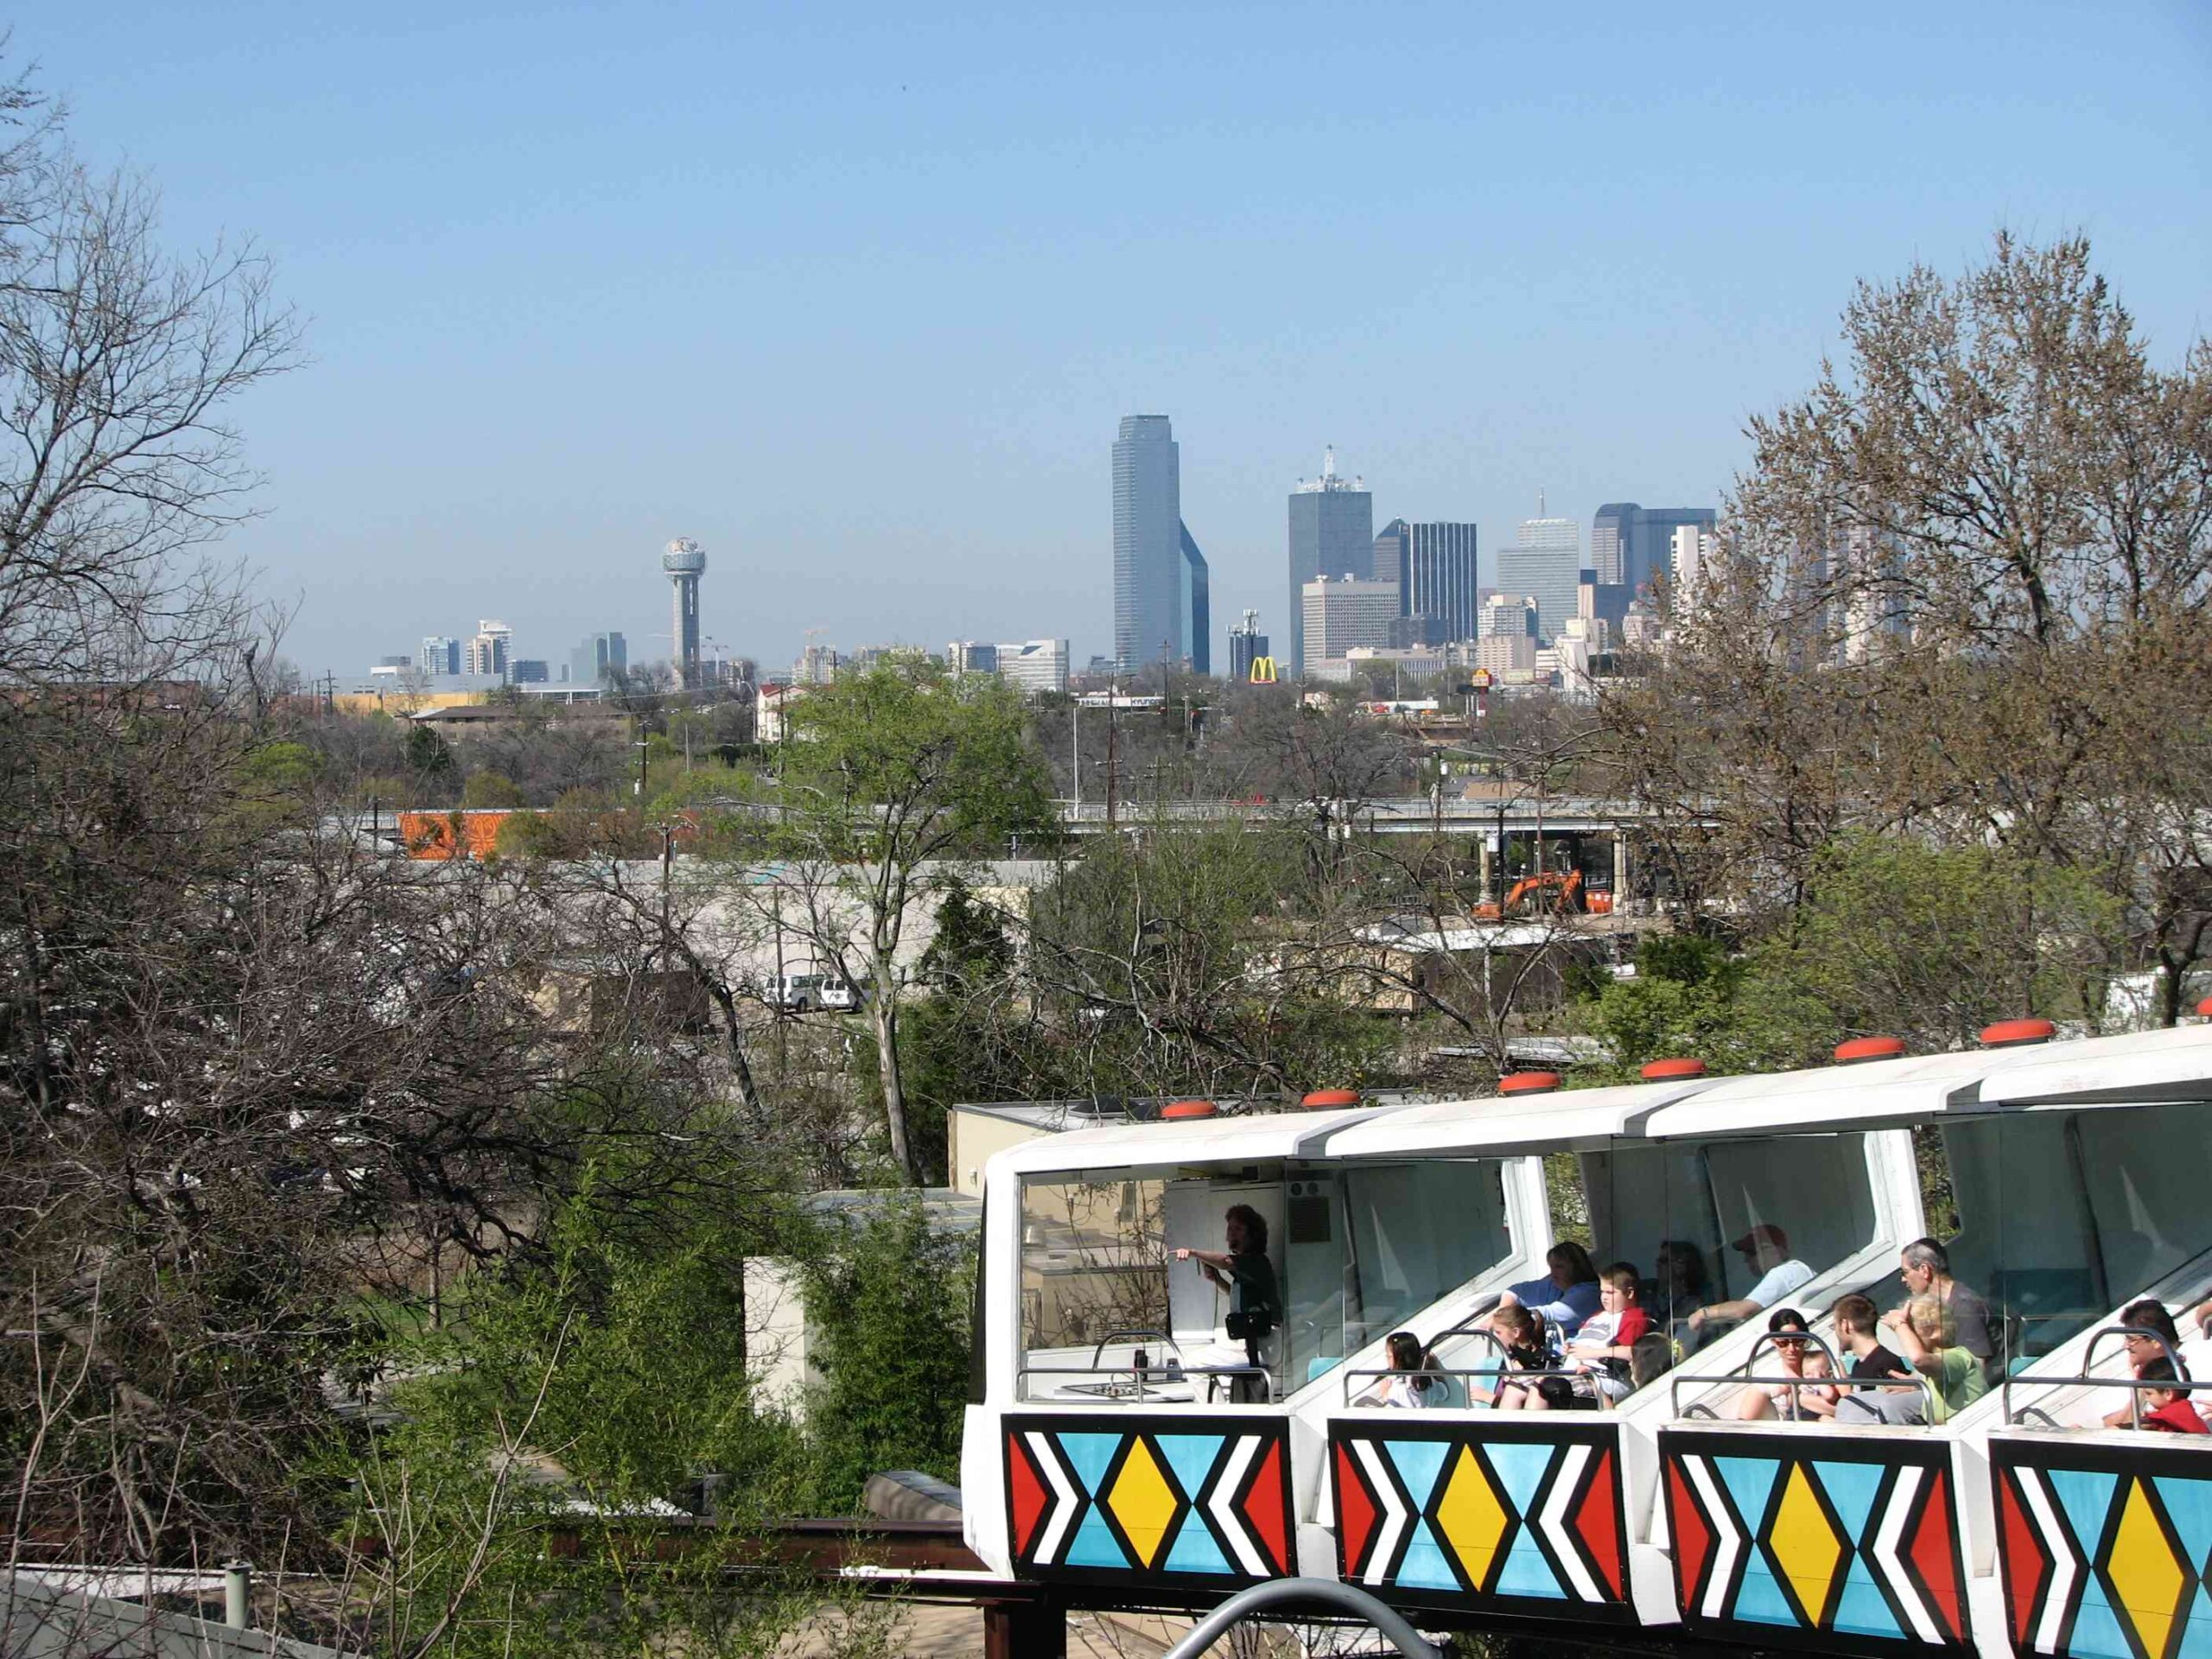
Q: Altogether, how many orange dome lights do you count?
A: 7